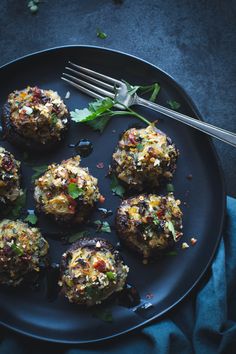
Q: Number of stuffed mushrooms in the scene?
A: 7